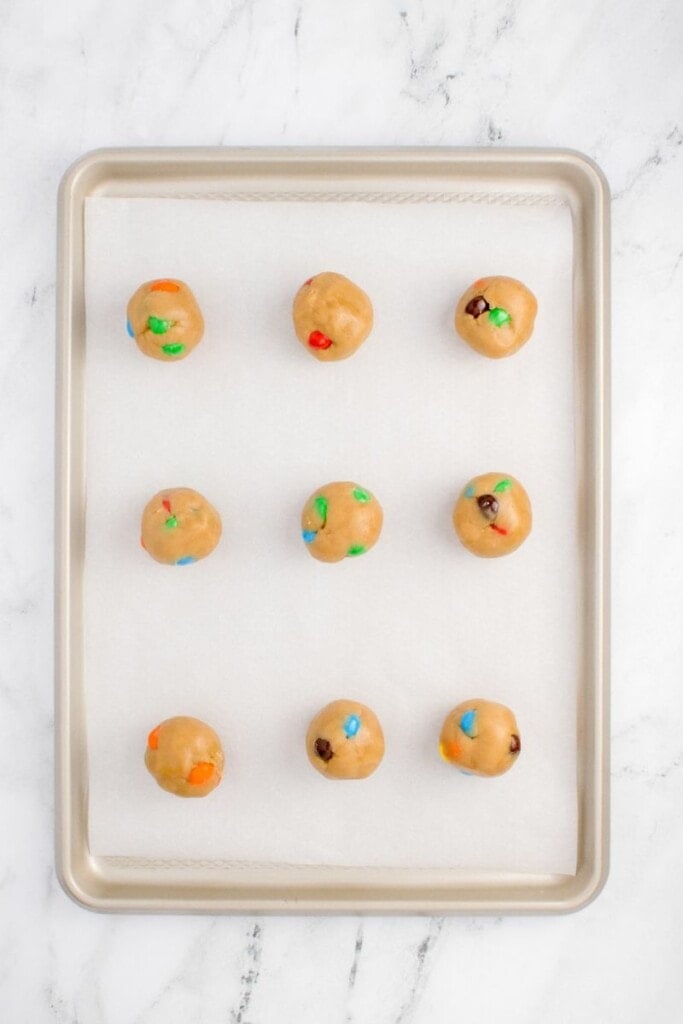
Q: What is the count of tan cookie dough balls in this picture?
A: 9